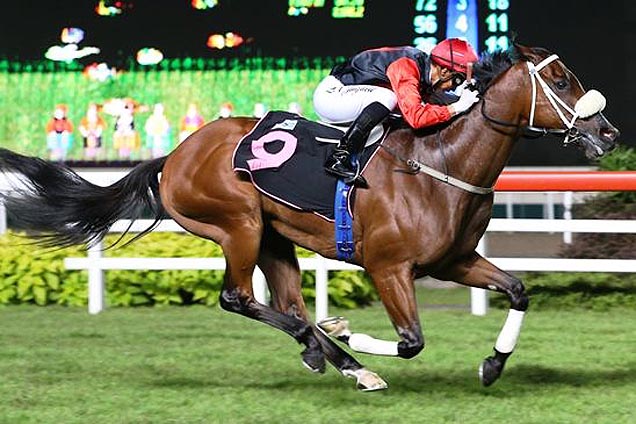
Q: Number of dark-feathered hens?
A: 0